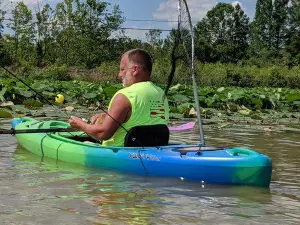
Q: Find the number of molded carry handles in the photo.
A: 2